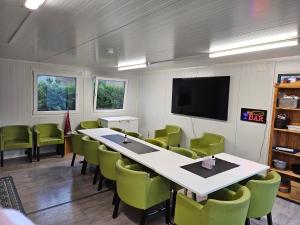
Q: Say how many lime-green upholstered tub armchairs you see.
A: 15